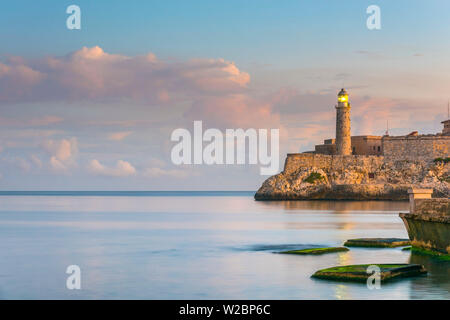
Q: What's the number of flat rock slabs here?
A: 3